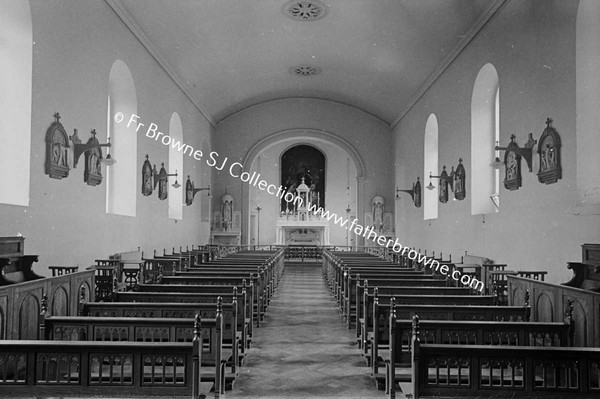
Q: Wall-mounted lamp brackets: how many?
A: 6